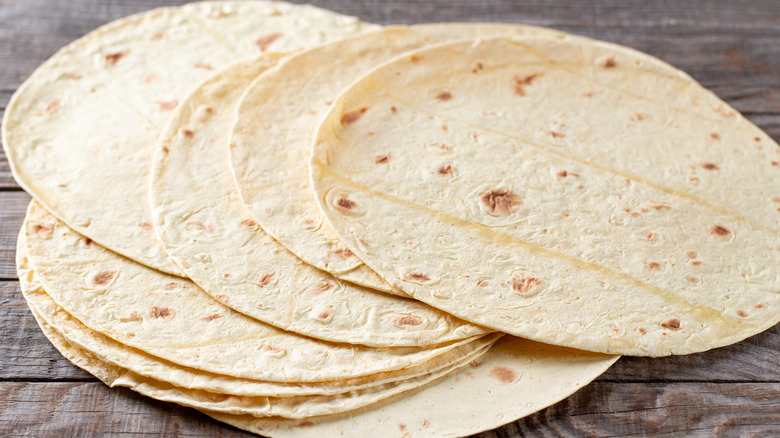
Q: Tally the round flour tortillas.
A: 8